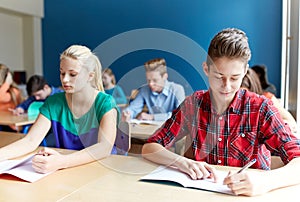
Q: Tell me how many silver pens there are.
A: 1